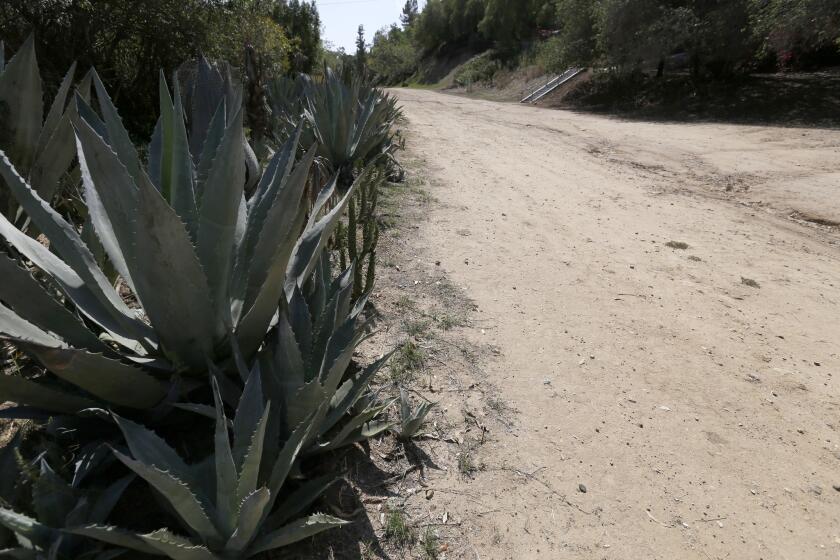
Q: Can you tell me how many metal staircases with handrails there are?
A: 1